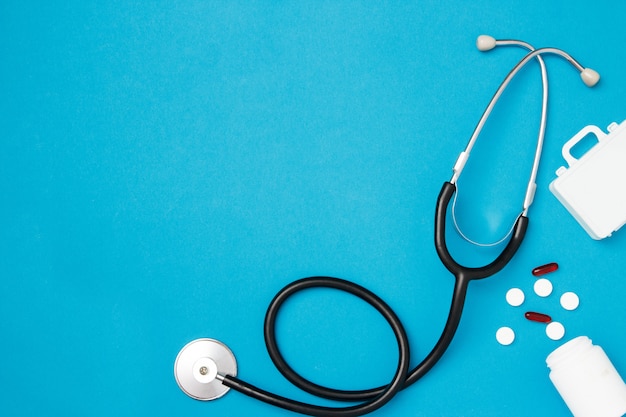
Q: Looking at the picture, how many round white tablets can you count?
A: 5